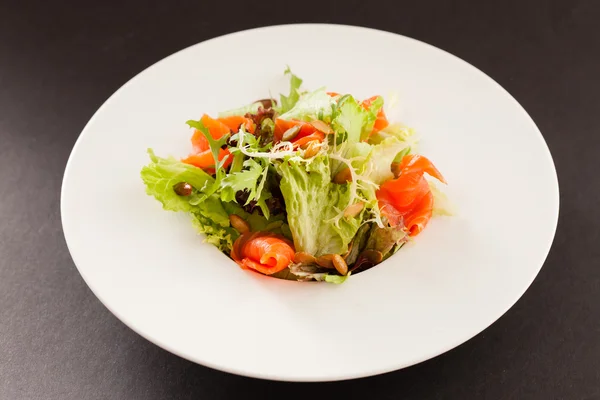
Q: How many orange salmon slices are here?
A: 5